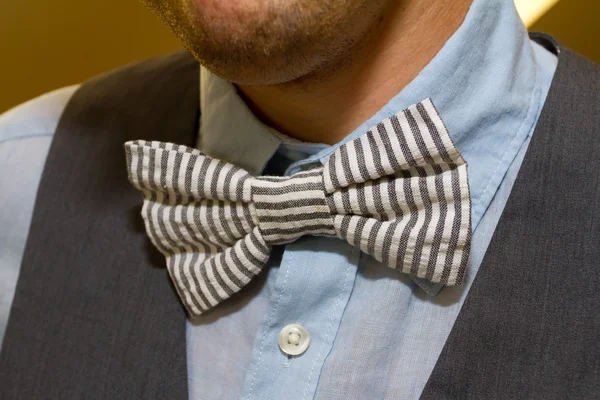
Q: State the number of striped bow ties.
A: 1